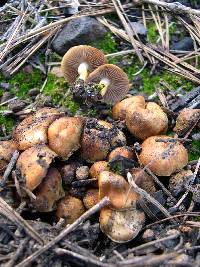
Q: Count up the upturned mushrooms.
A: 2